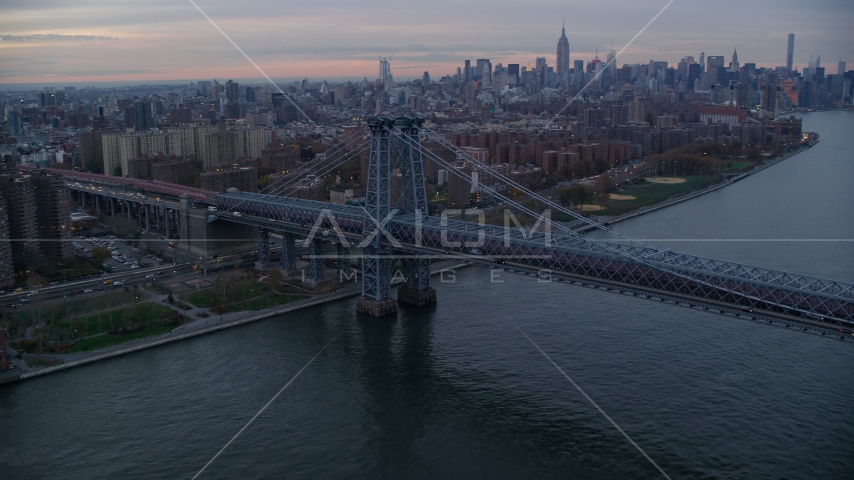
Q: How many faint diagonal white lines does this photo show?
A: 4